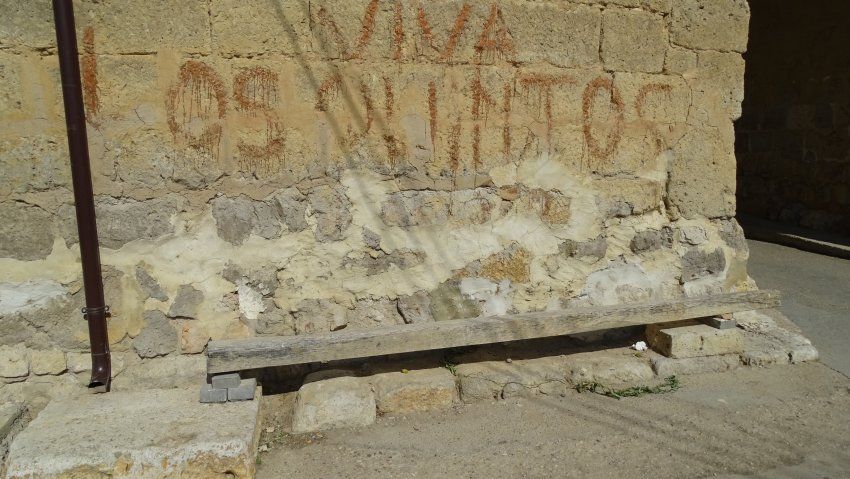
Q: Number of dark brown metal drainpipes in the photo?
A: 1